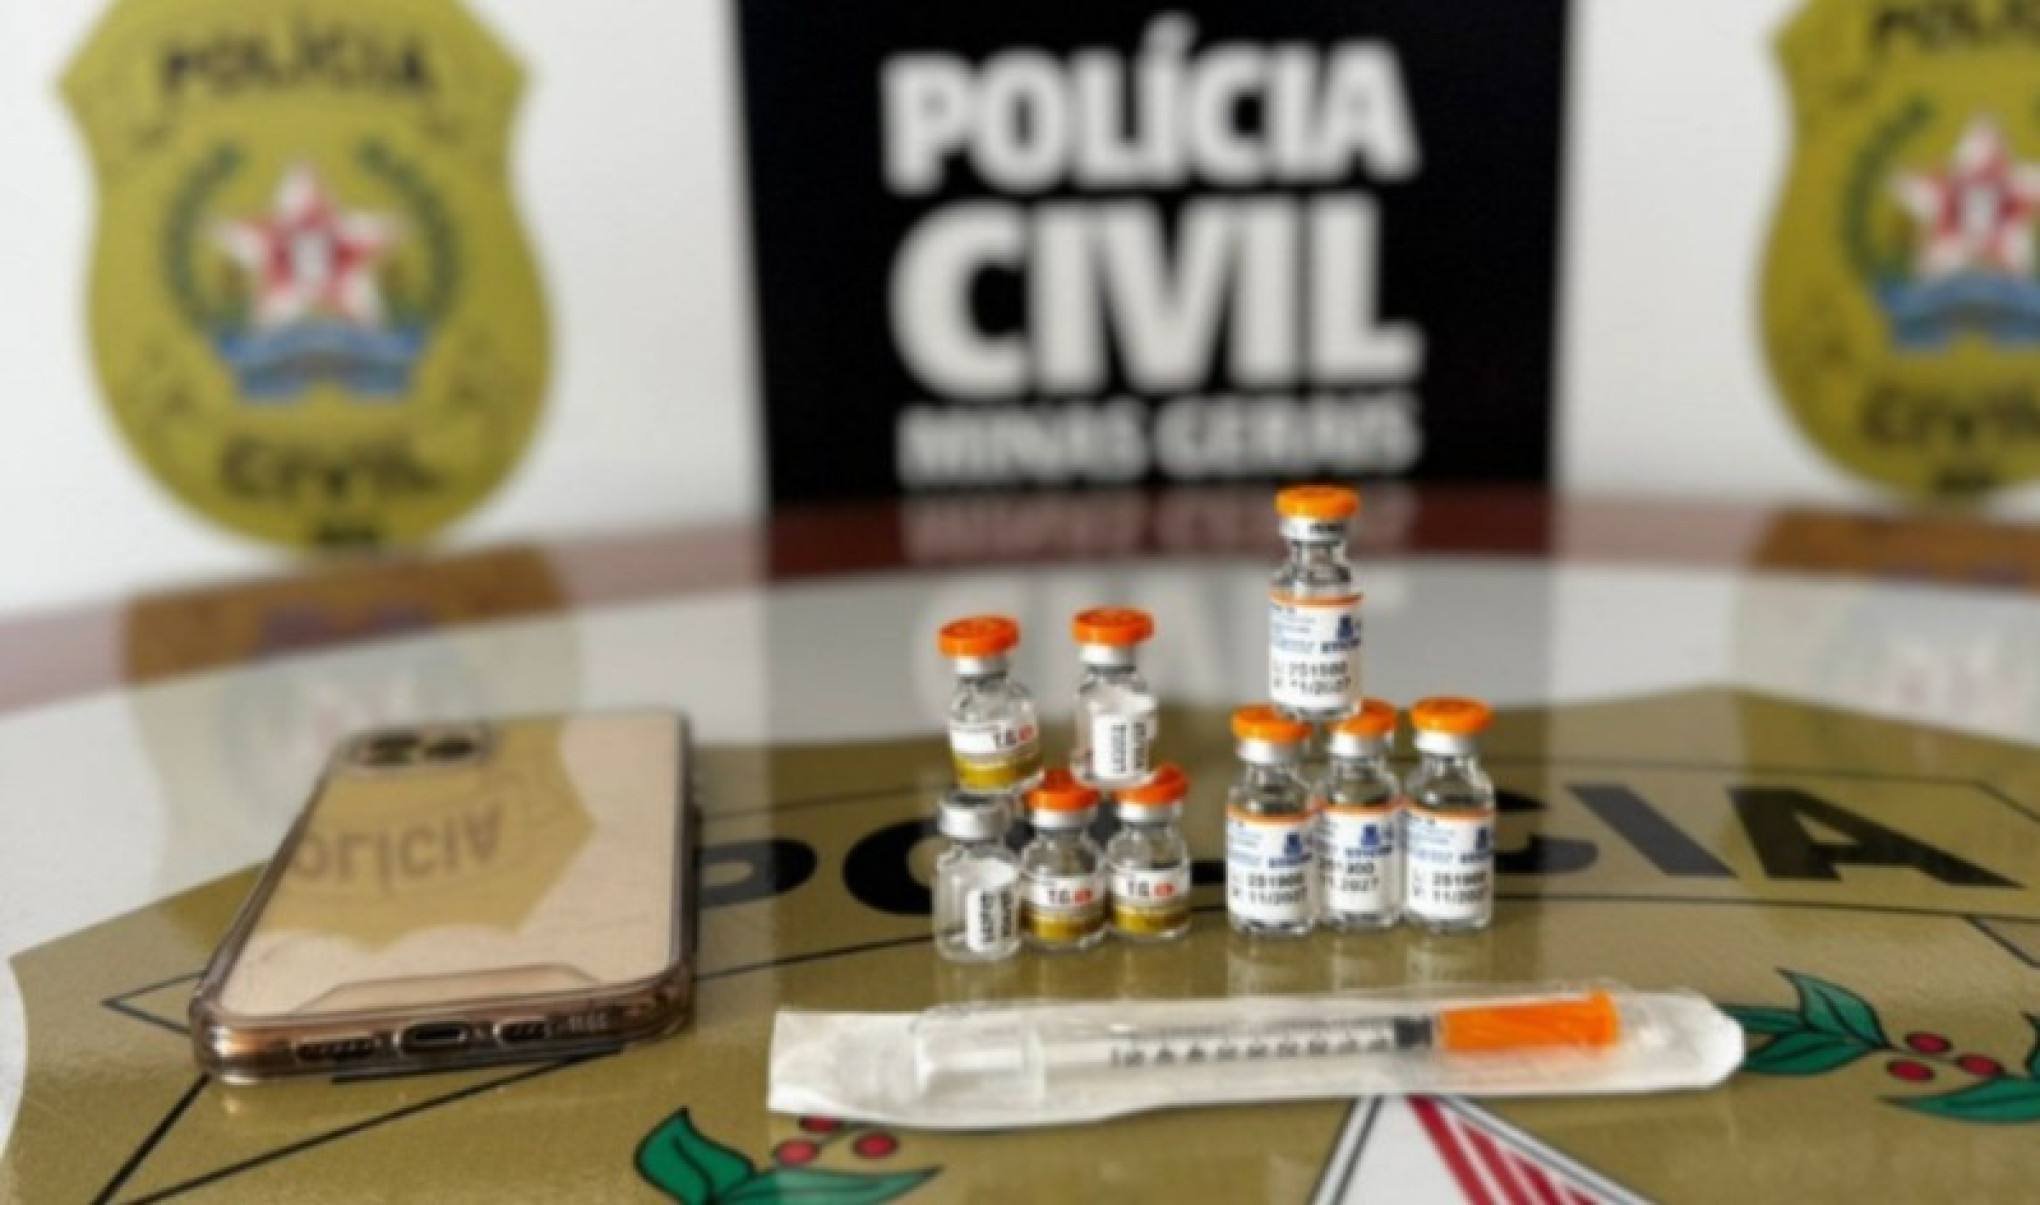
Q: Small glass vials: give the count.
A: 9